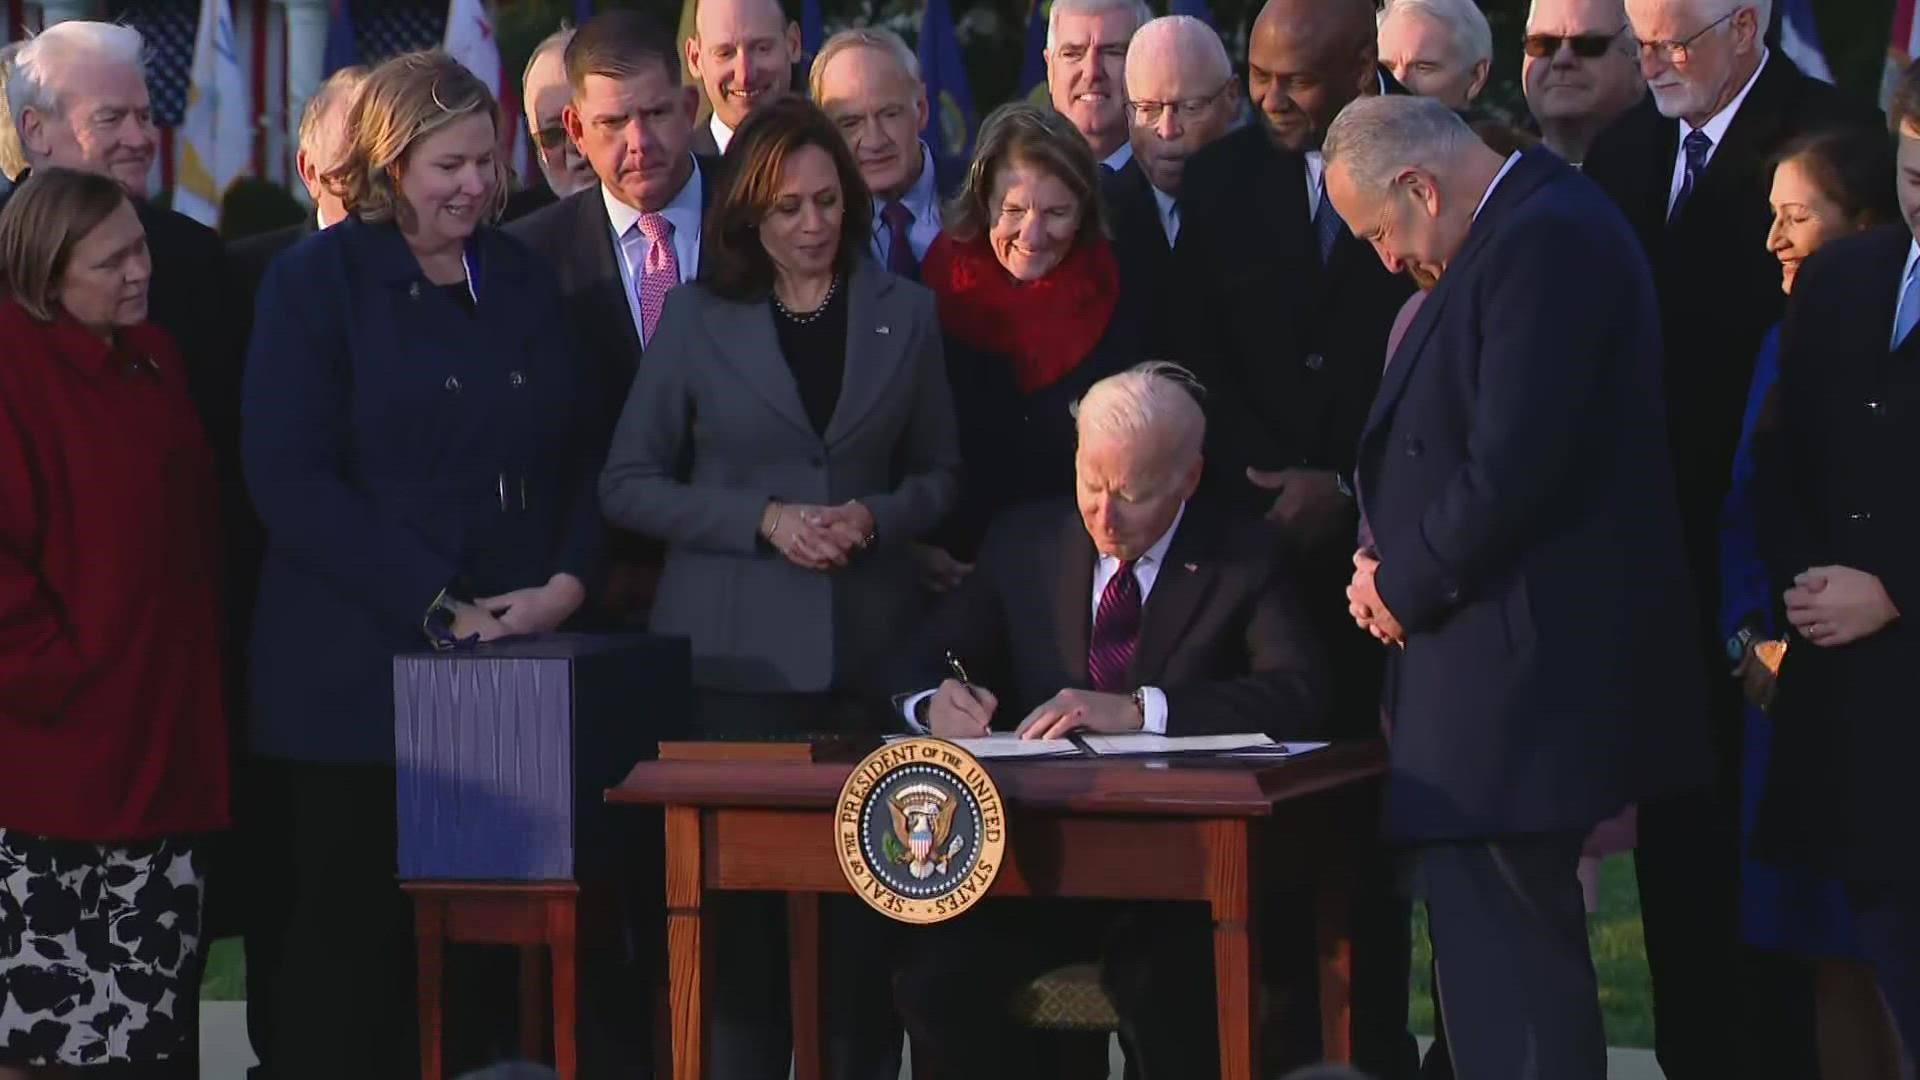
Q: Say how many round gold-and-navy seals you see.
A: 1